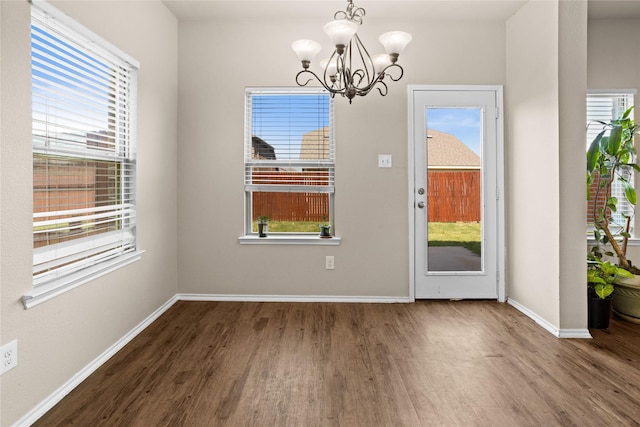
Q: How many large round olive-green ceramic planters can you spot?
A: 1